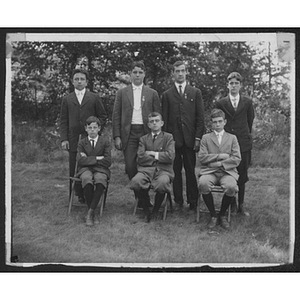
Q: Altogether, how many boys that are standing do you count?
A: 4